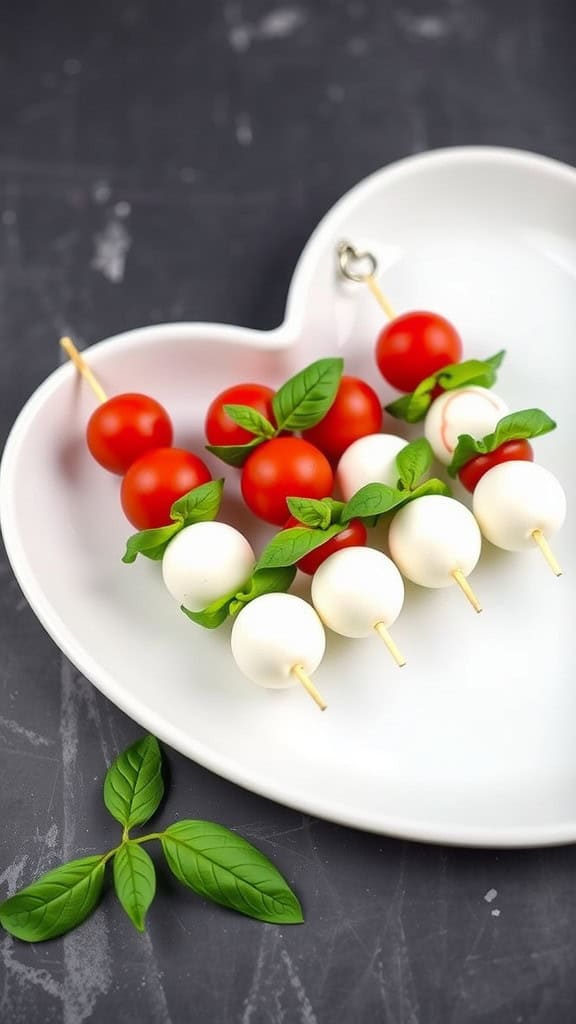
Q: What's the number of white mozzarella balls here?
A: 7